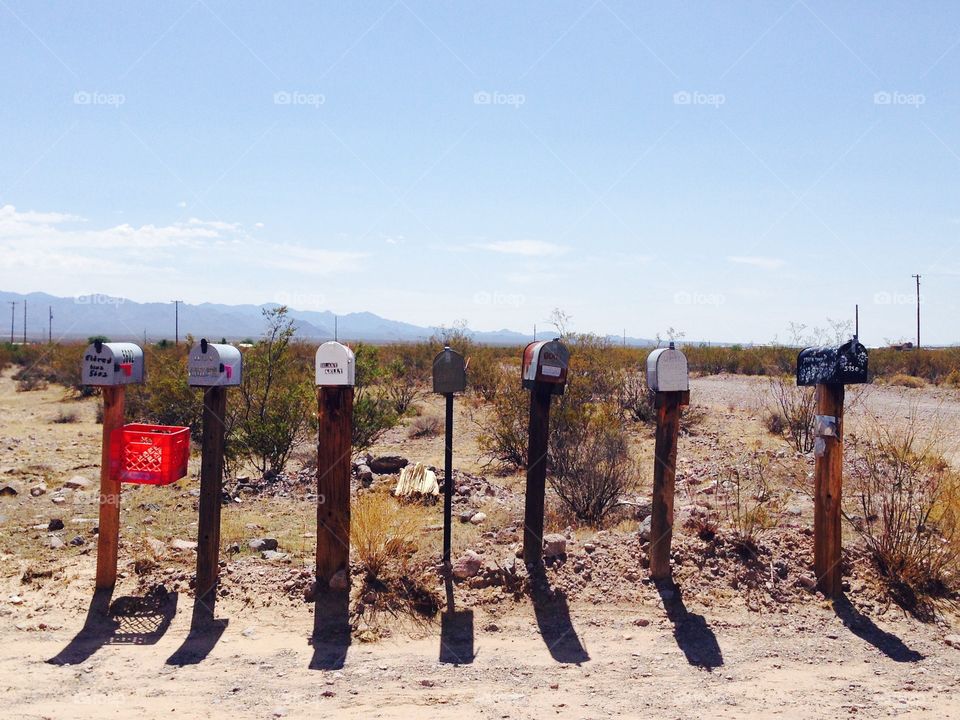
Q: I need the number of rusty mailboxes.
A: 1